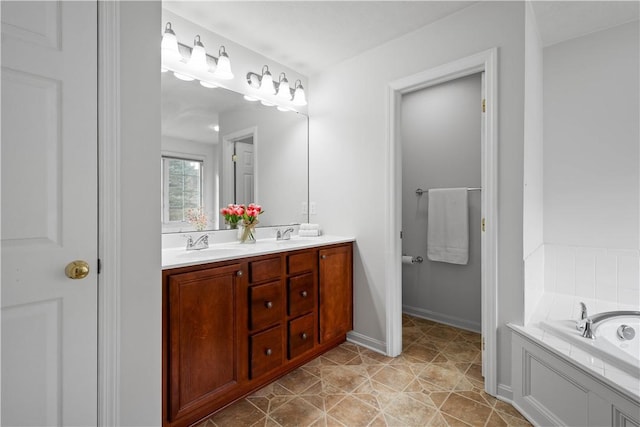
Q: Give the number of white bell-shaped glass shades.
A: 6